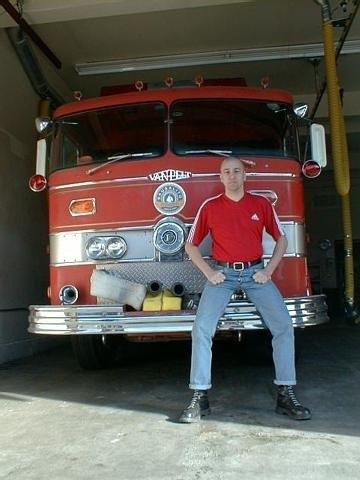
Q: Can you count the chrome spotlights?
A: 2